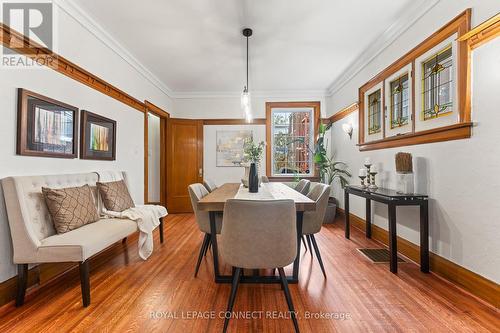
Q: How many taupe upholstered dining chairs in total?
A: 6